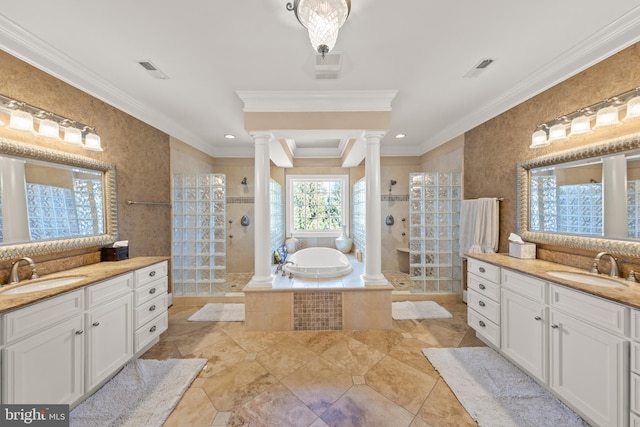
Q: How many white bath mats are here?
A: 4